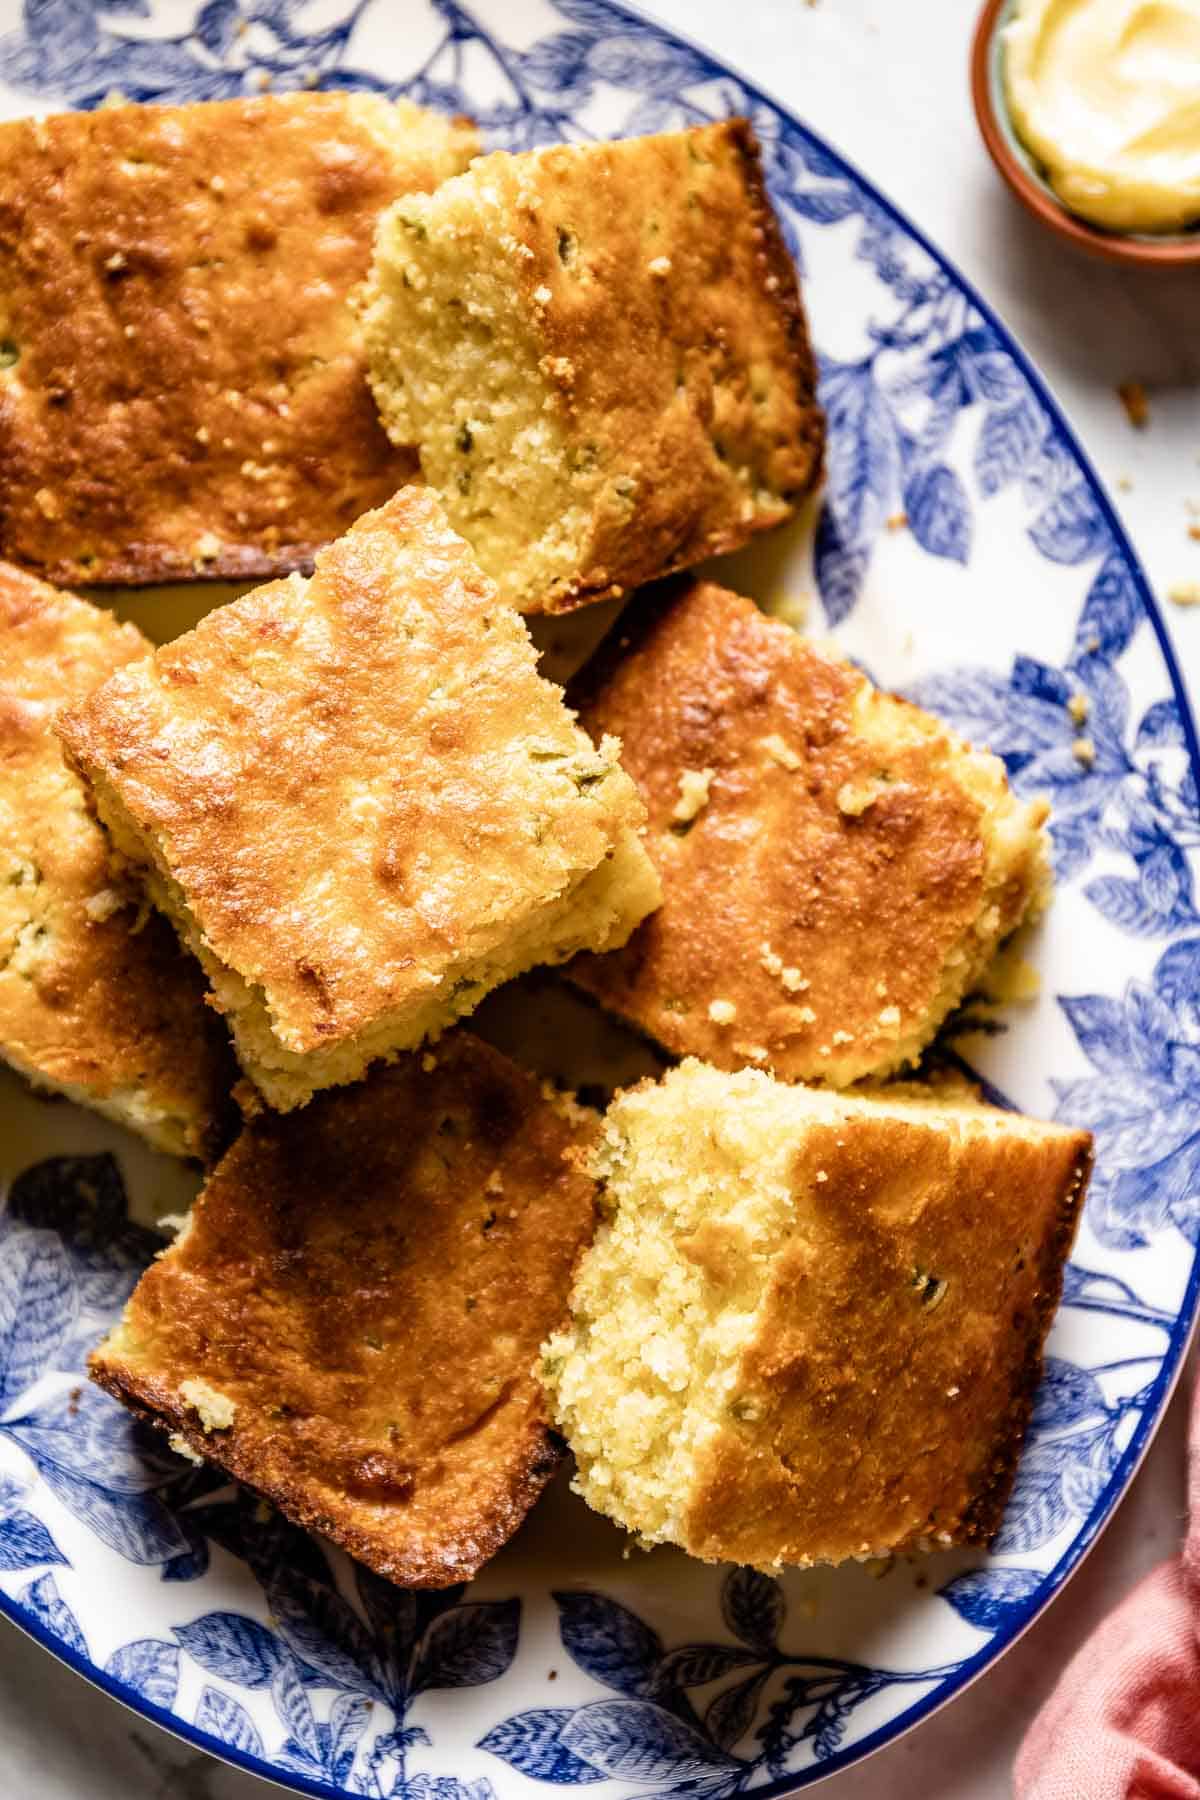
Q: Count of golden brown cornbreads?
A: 7